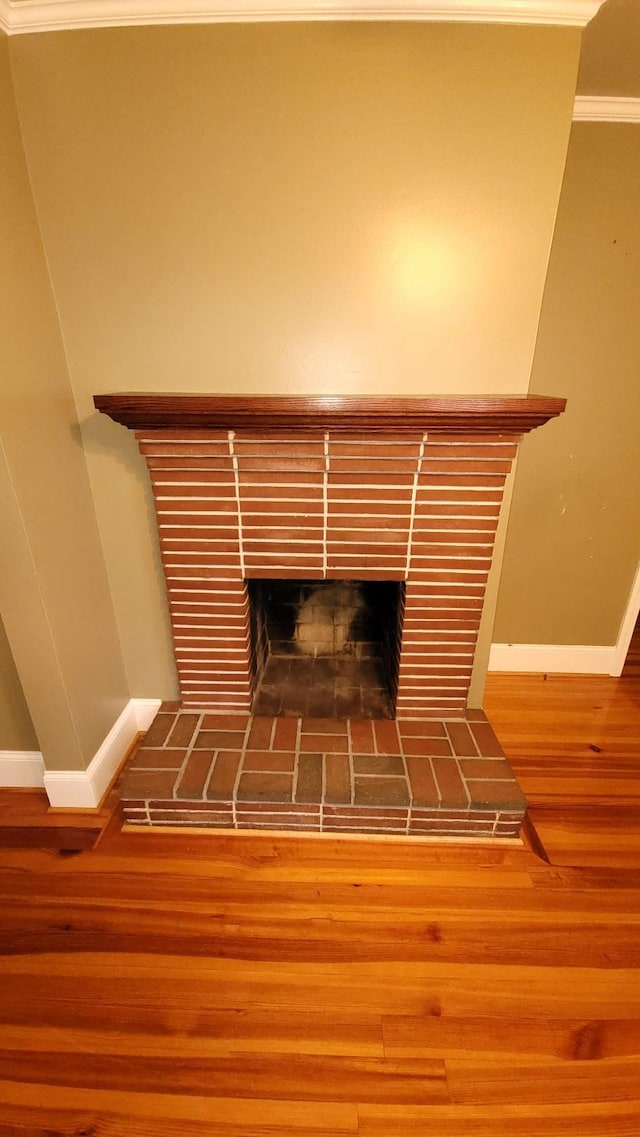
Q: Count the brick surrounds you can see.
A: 1